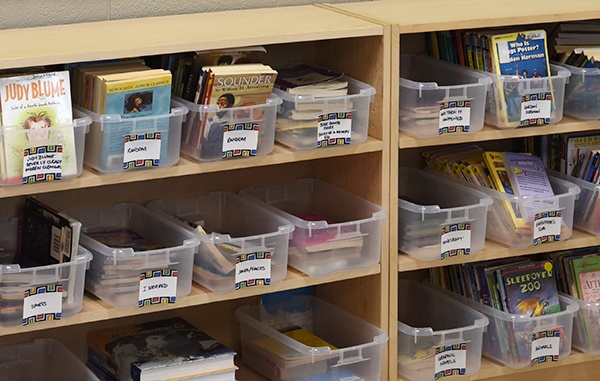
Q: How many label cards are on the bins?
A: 13